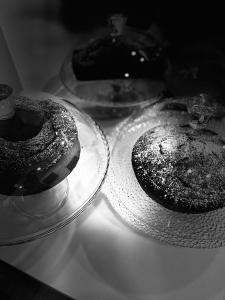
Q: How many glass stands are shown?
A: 3